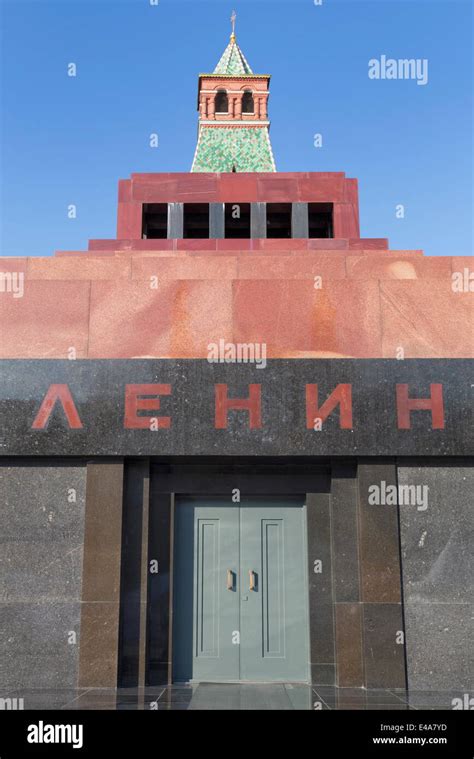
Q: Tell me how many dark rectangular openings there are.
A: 5